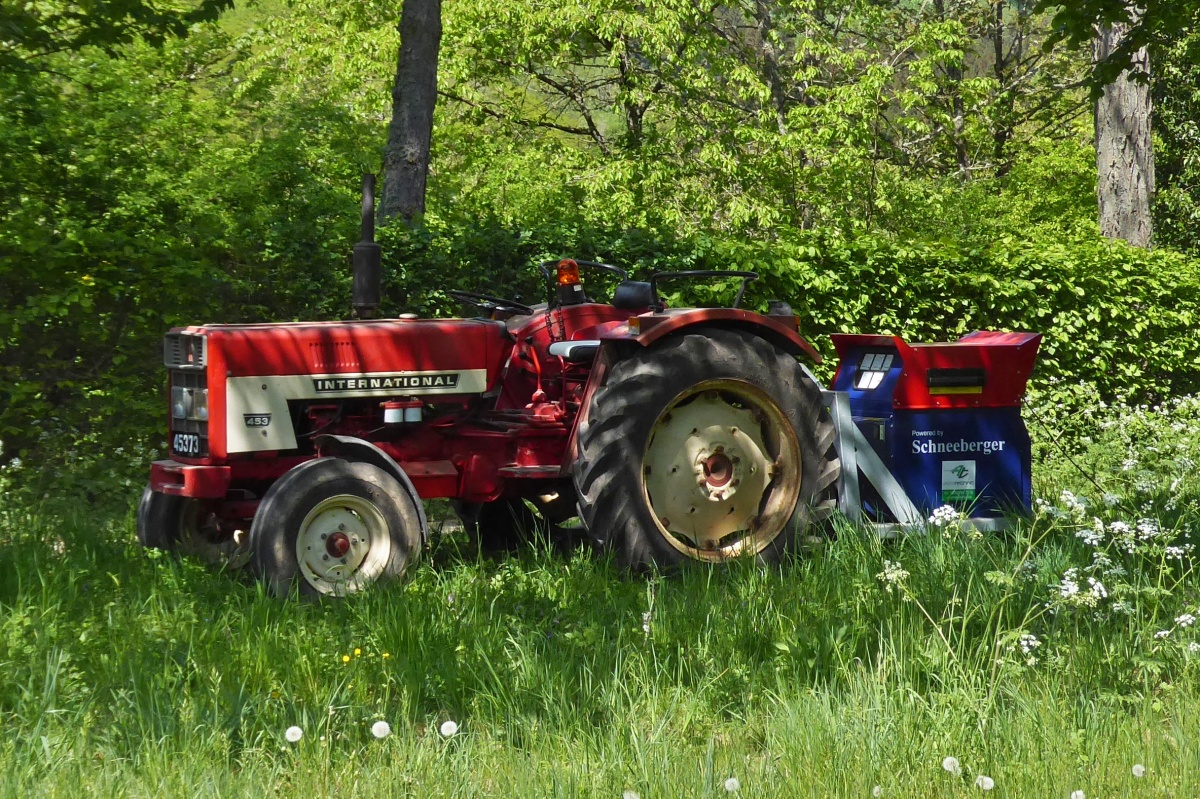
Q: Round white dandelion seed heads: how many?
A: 10